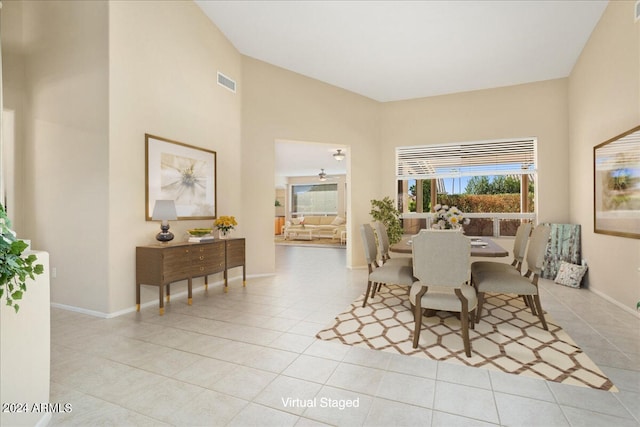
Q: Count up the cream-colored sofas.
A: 1